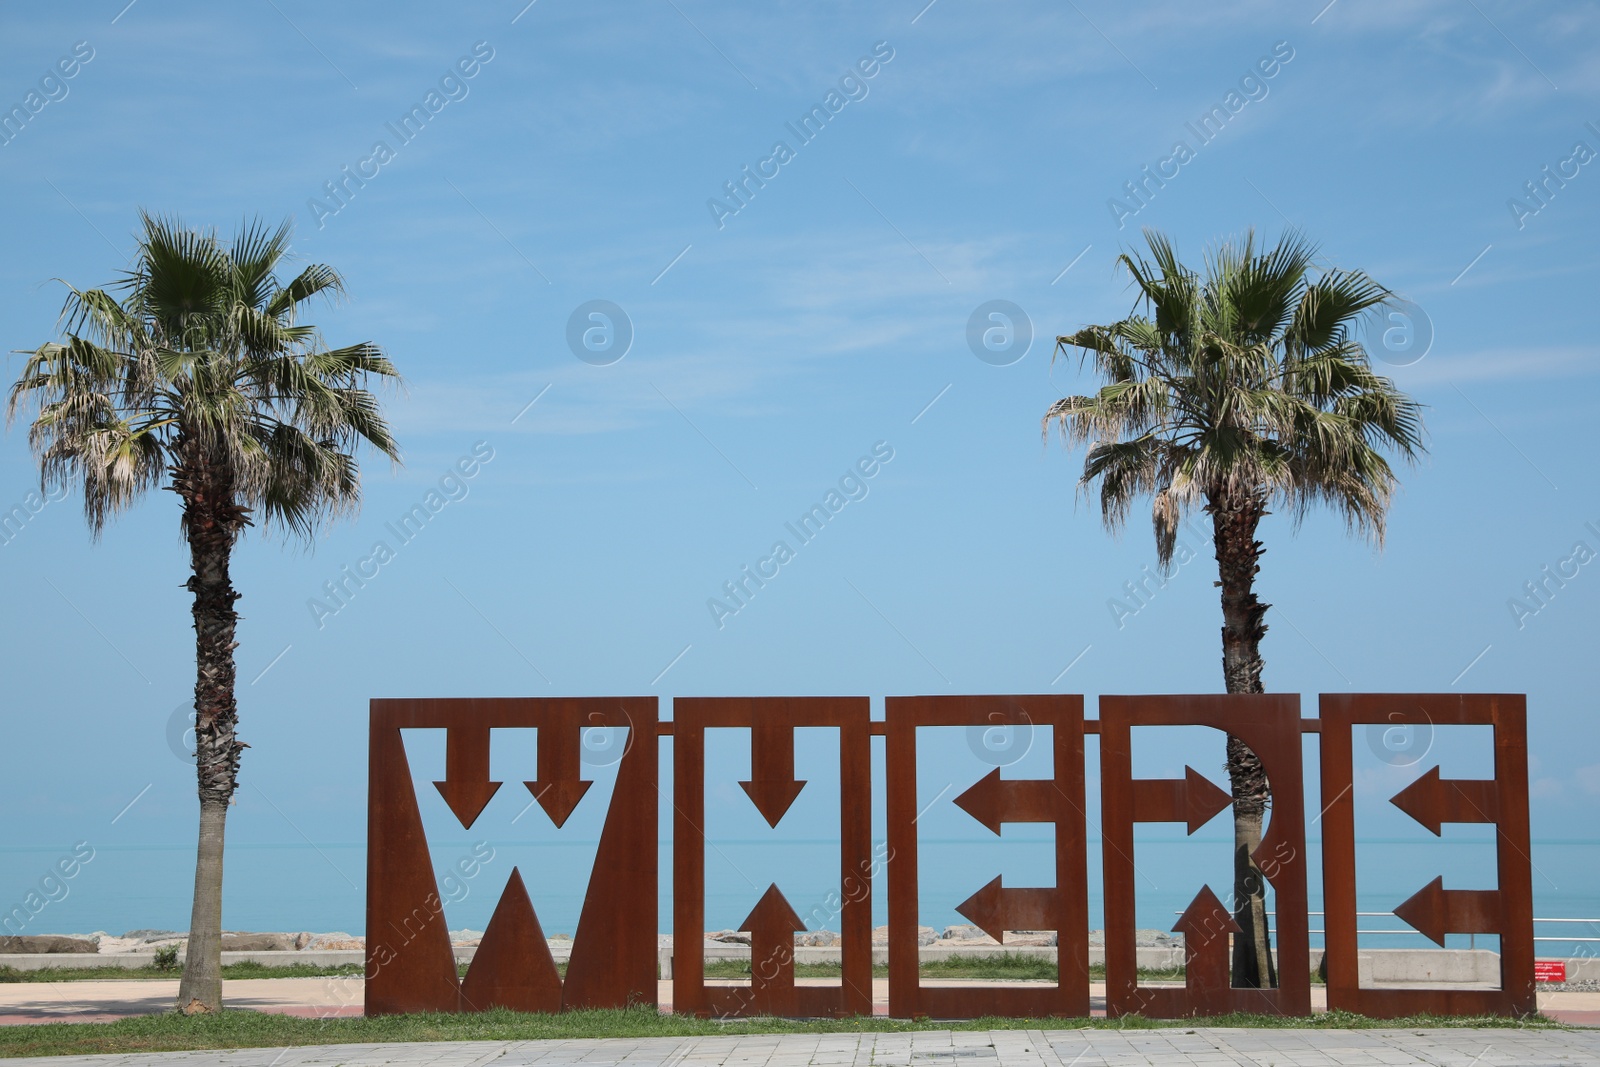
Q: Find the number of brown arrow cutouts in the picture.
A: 10